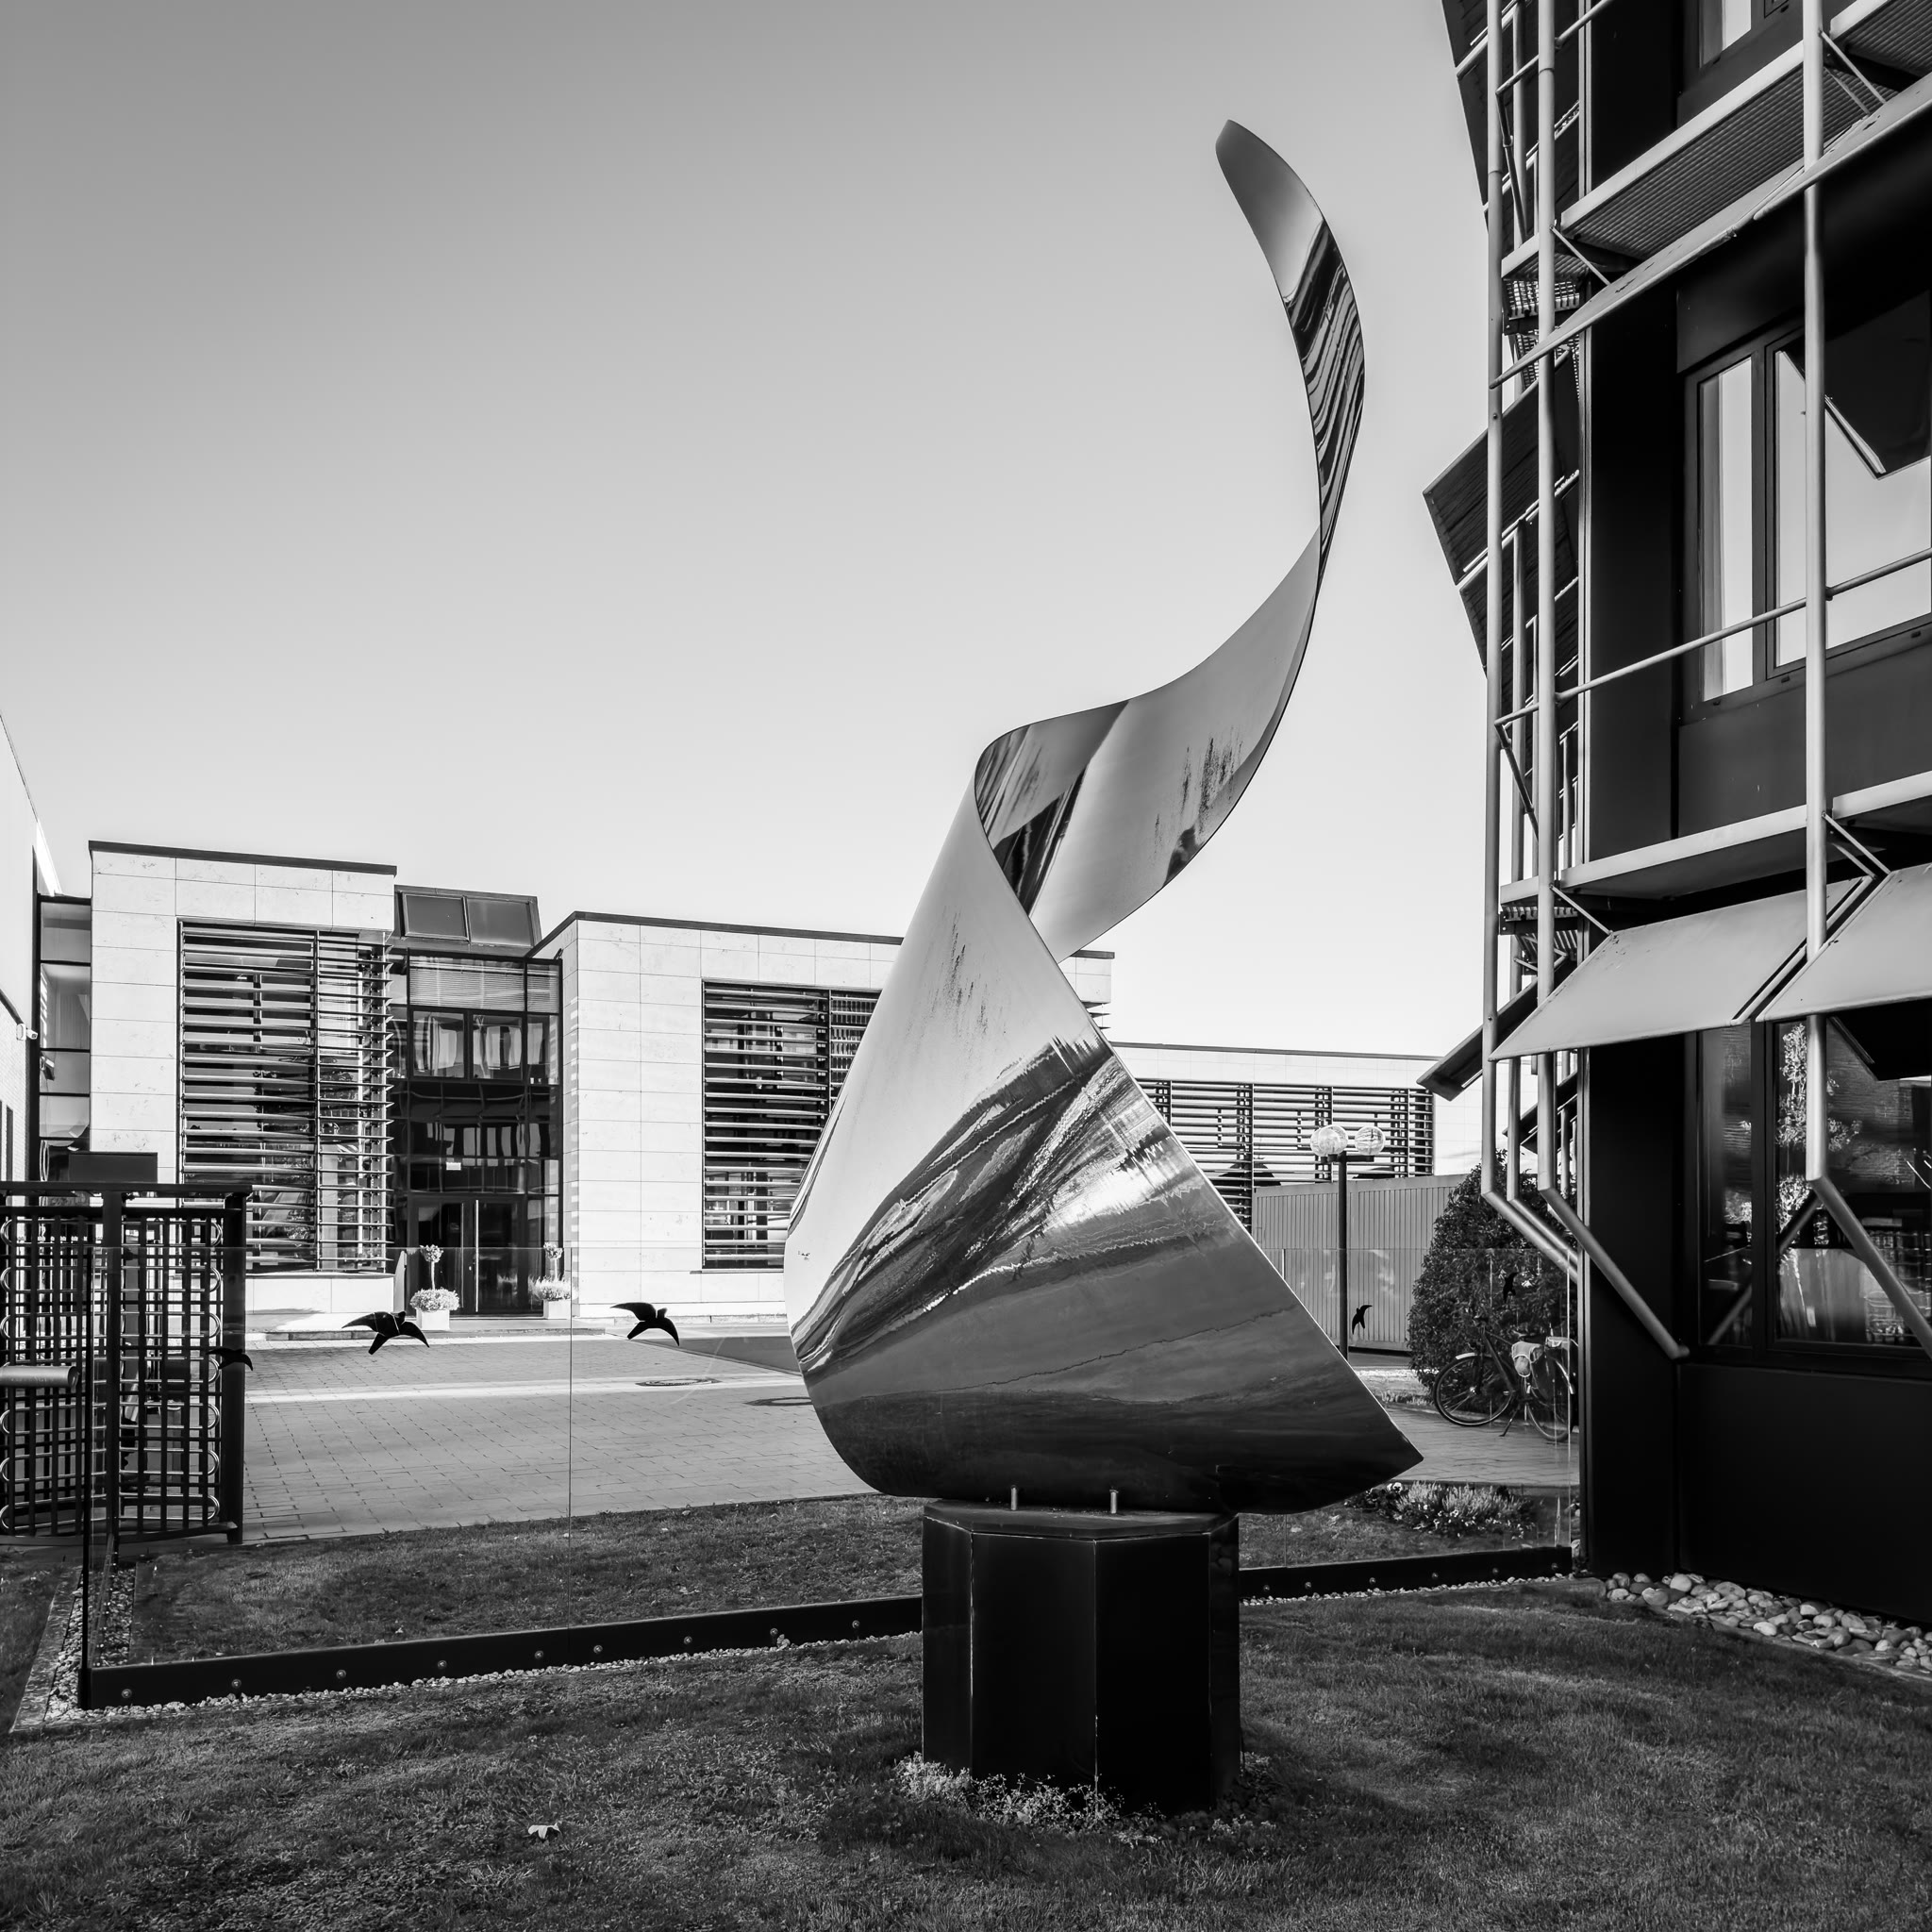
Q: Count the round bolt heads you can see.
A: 15